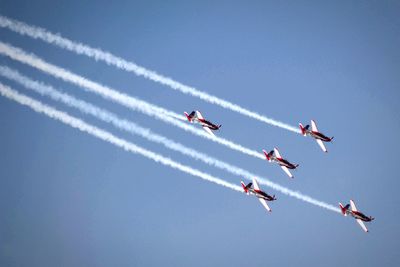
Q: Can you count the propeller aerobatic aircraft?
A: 5